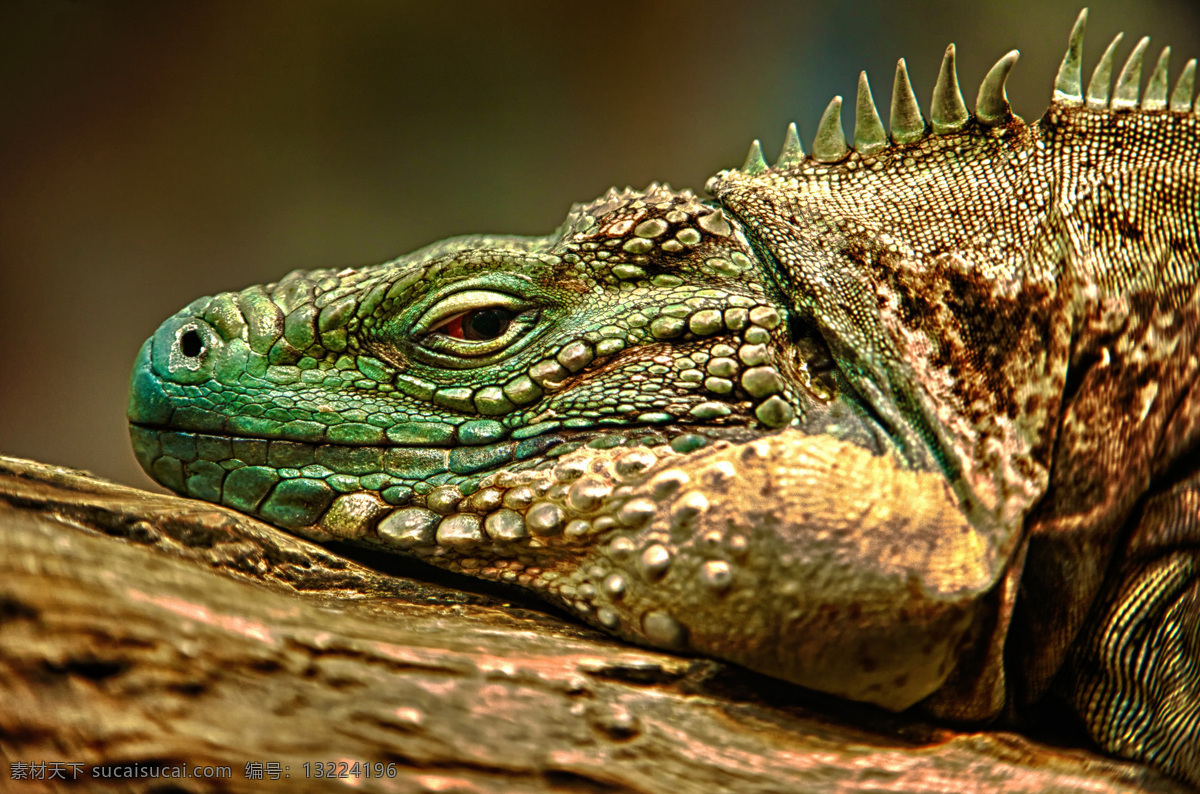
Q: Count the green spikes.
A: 12